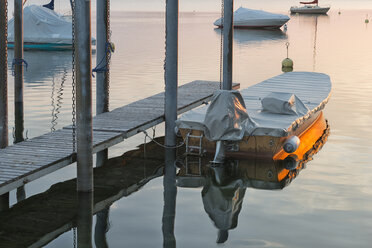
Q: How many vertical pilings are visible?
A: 6